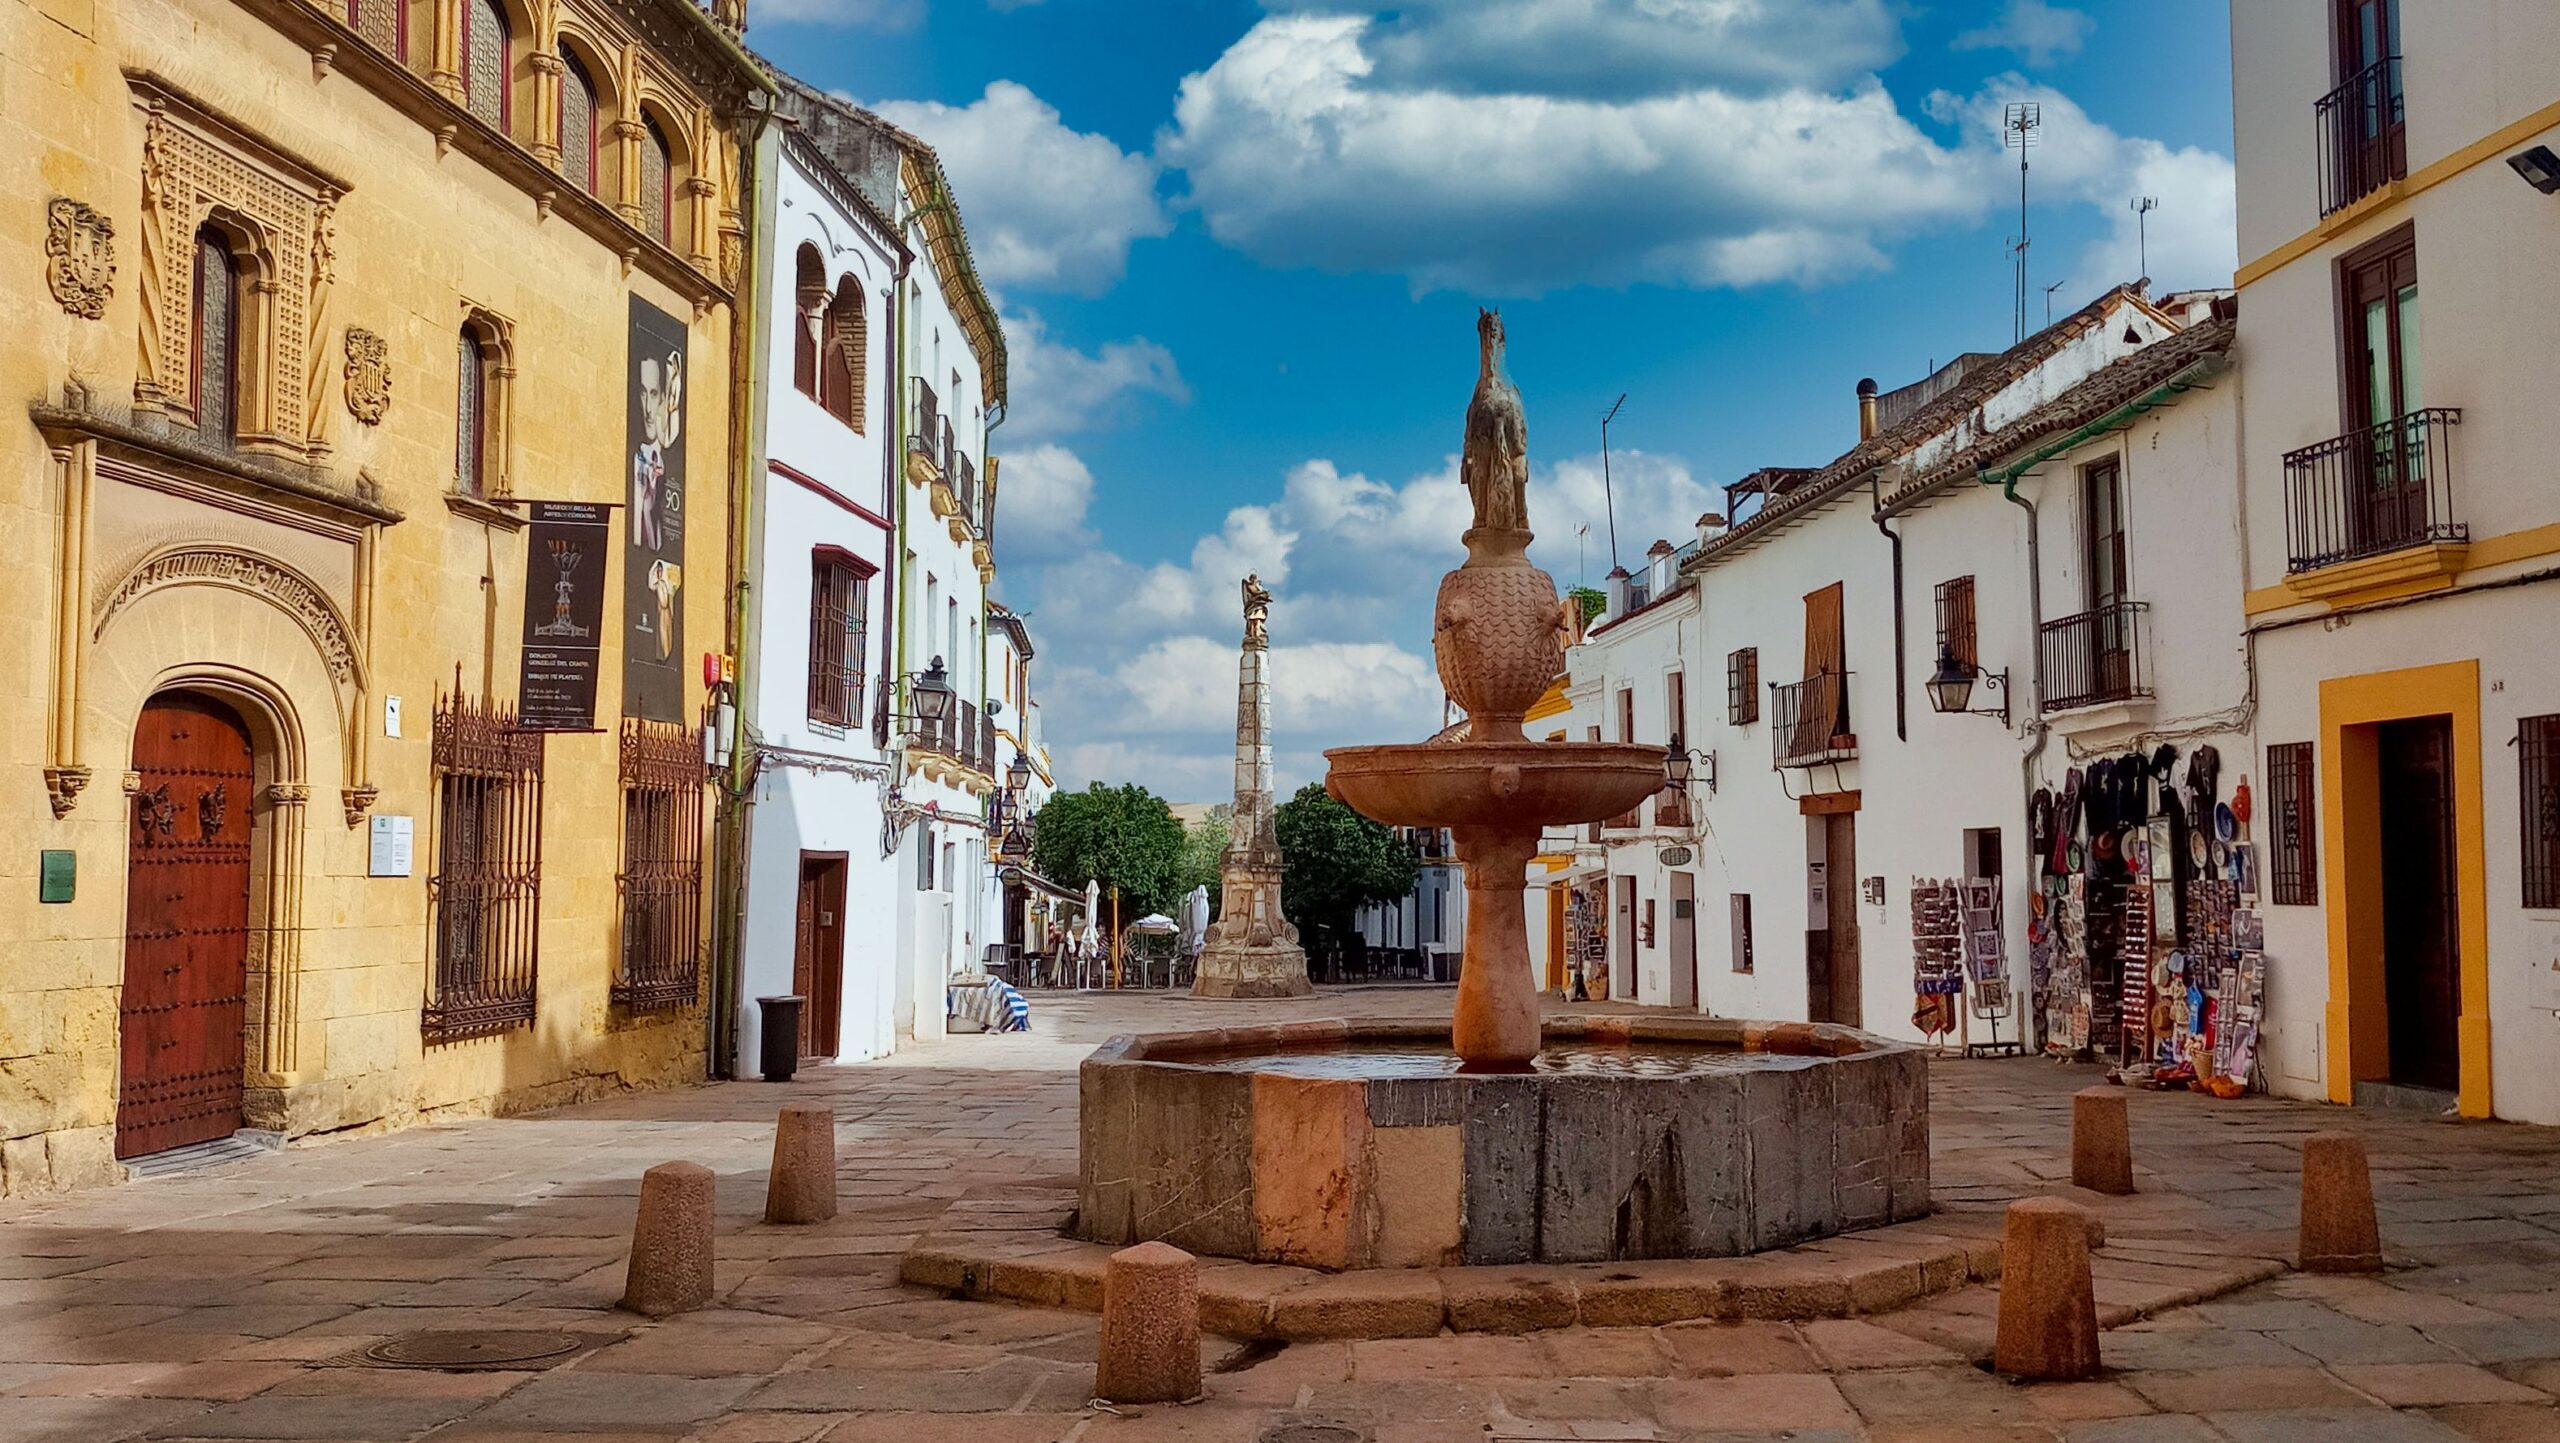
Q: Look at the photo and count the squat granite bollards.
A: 6